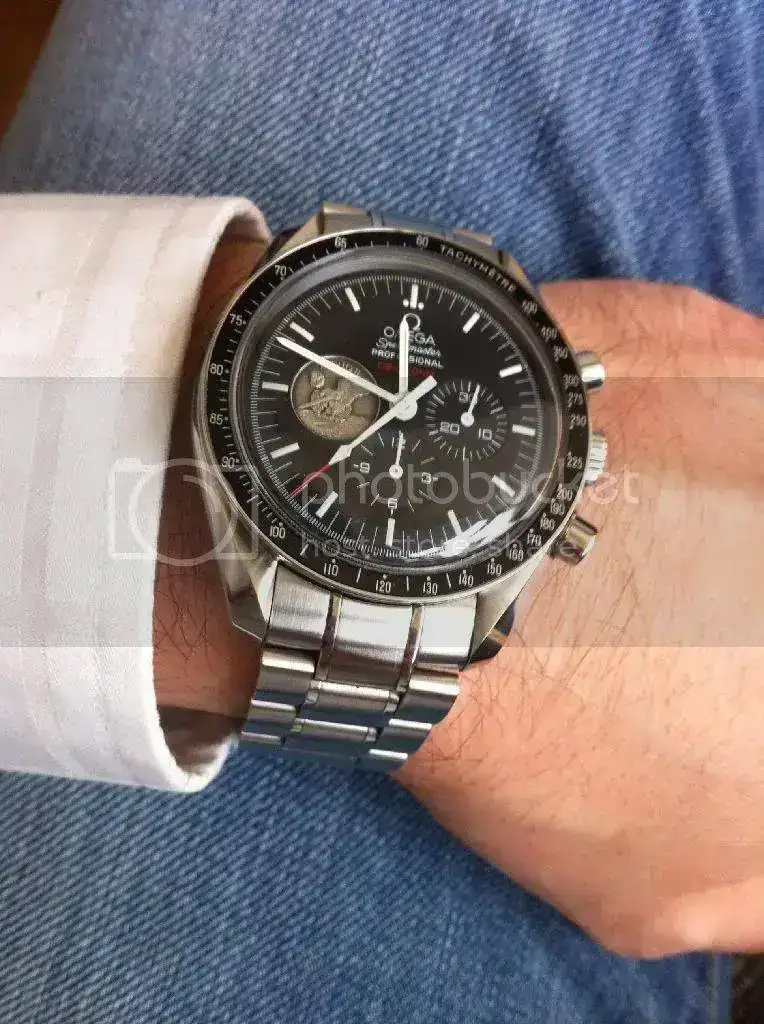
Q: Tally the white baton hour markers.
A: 12